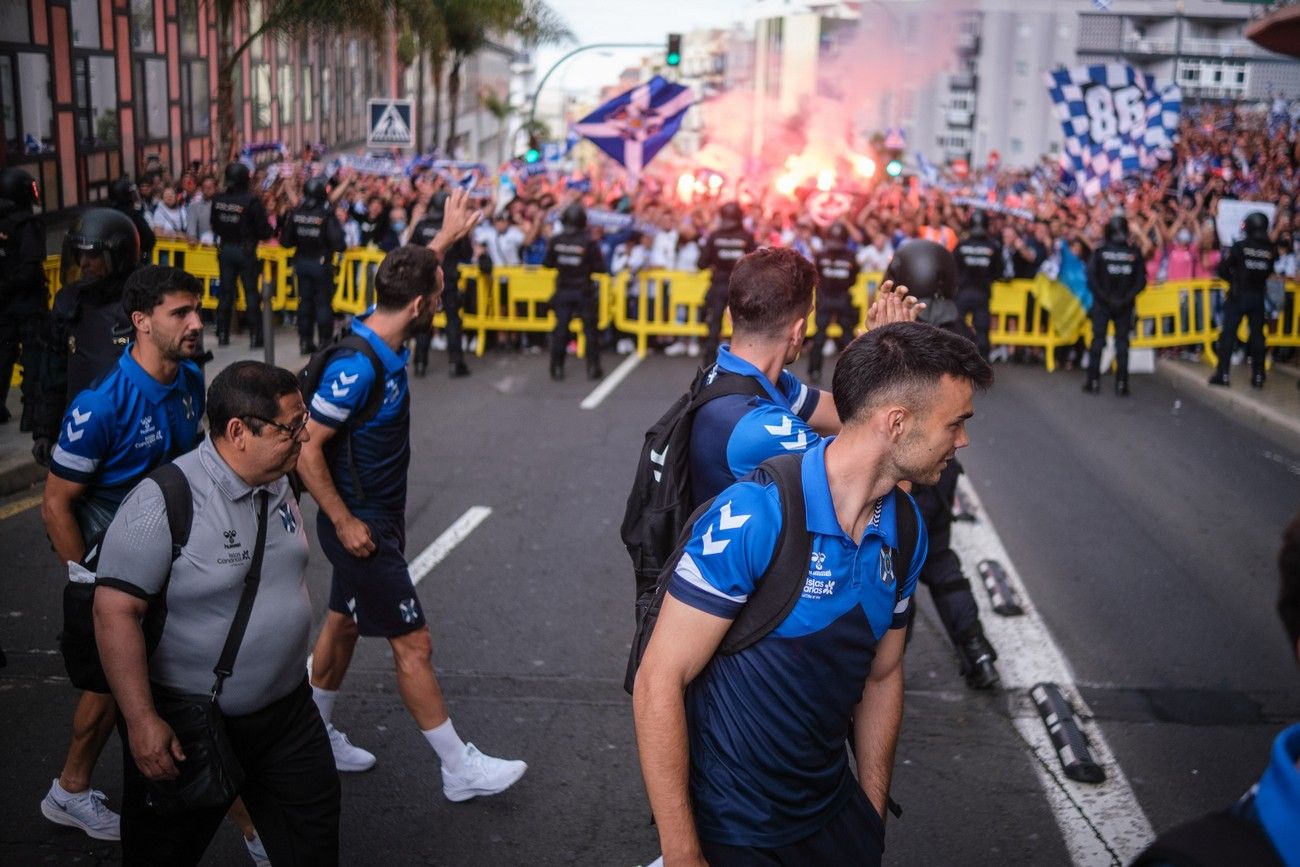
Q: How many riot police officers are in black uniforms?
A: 13